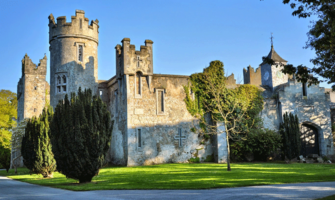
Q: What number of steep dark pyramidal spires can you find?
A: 1